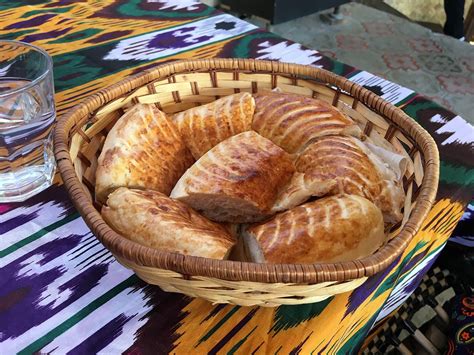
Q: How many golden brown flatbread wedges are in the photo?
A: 7